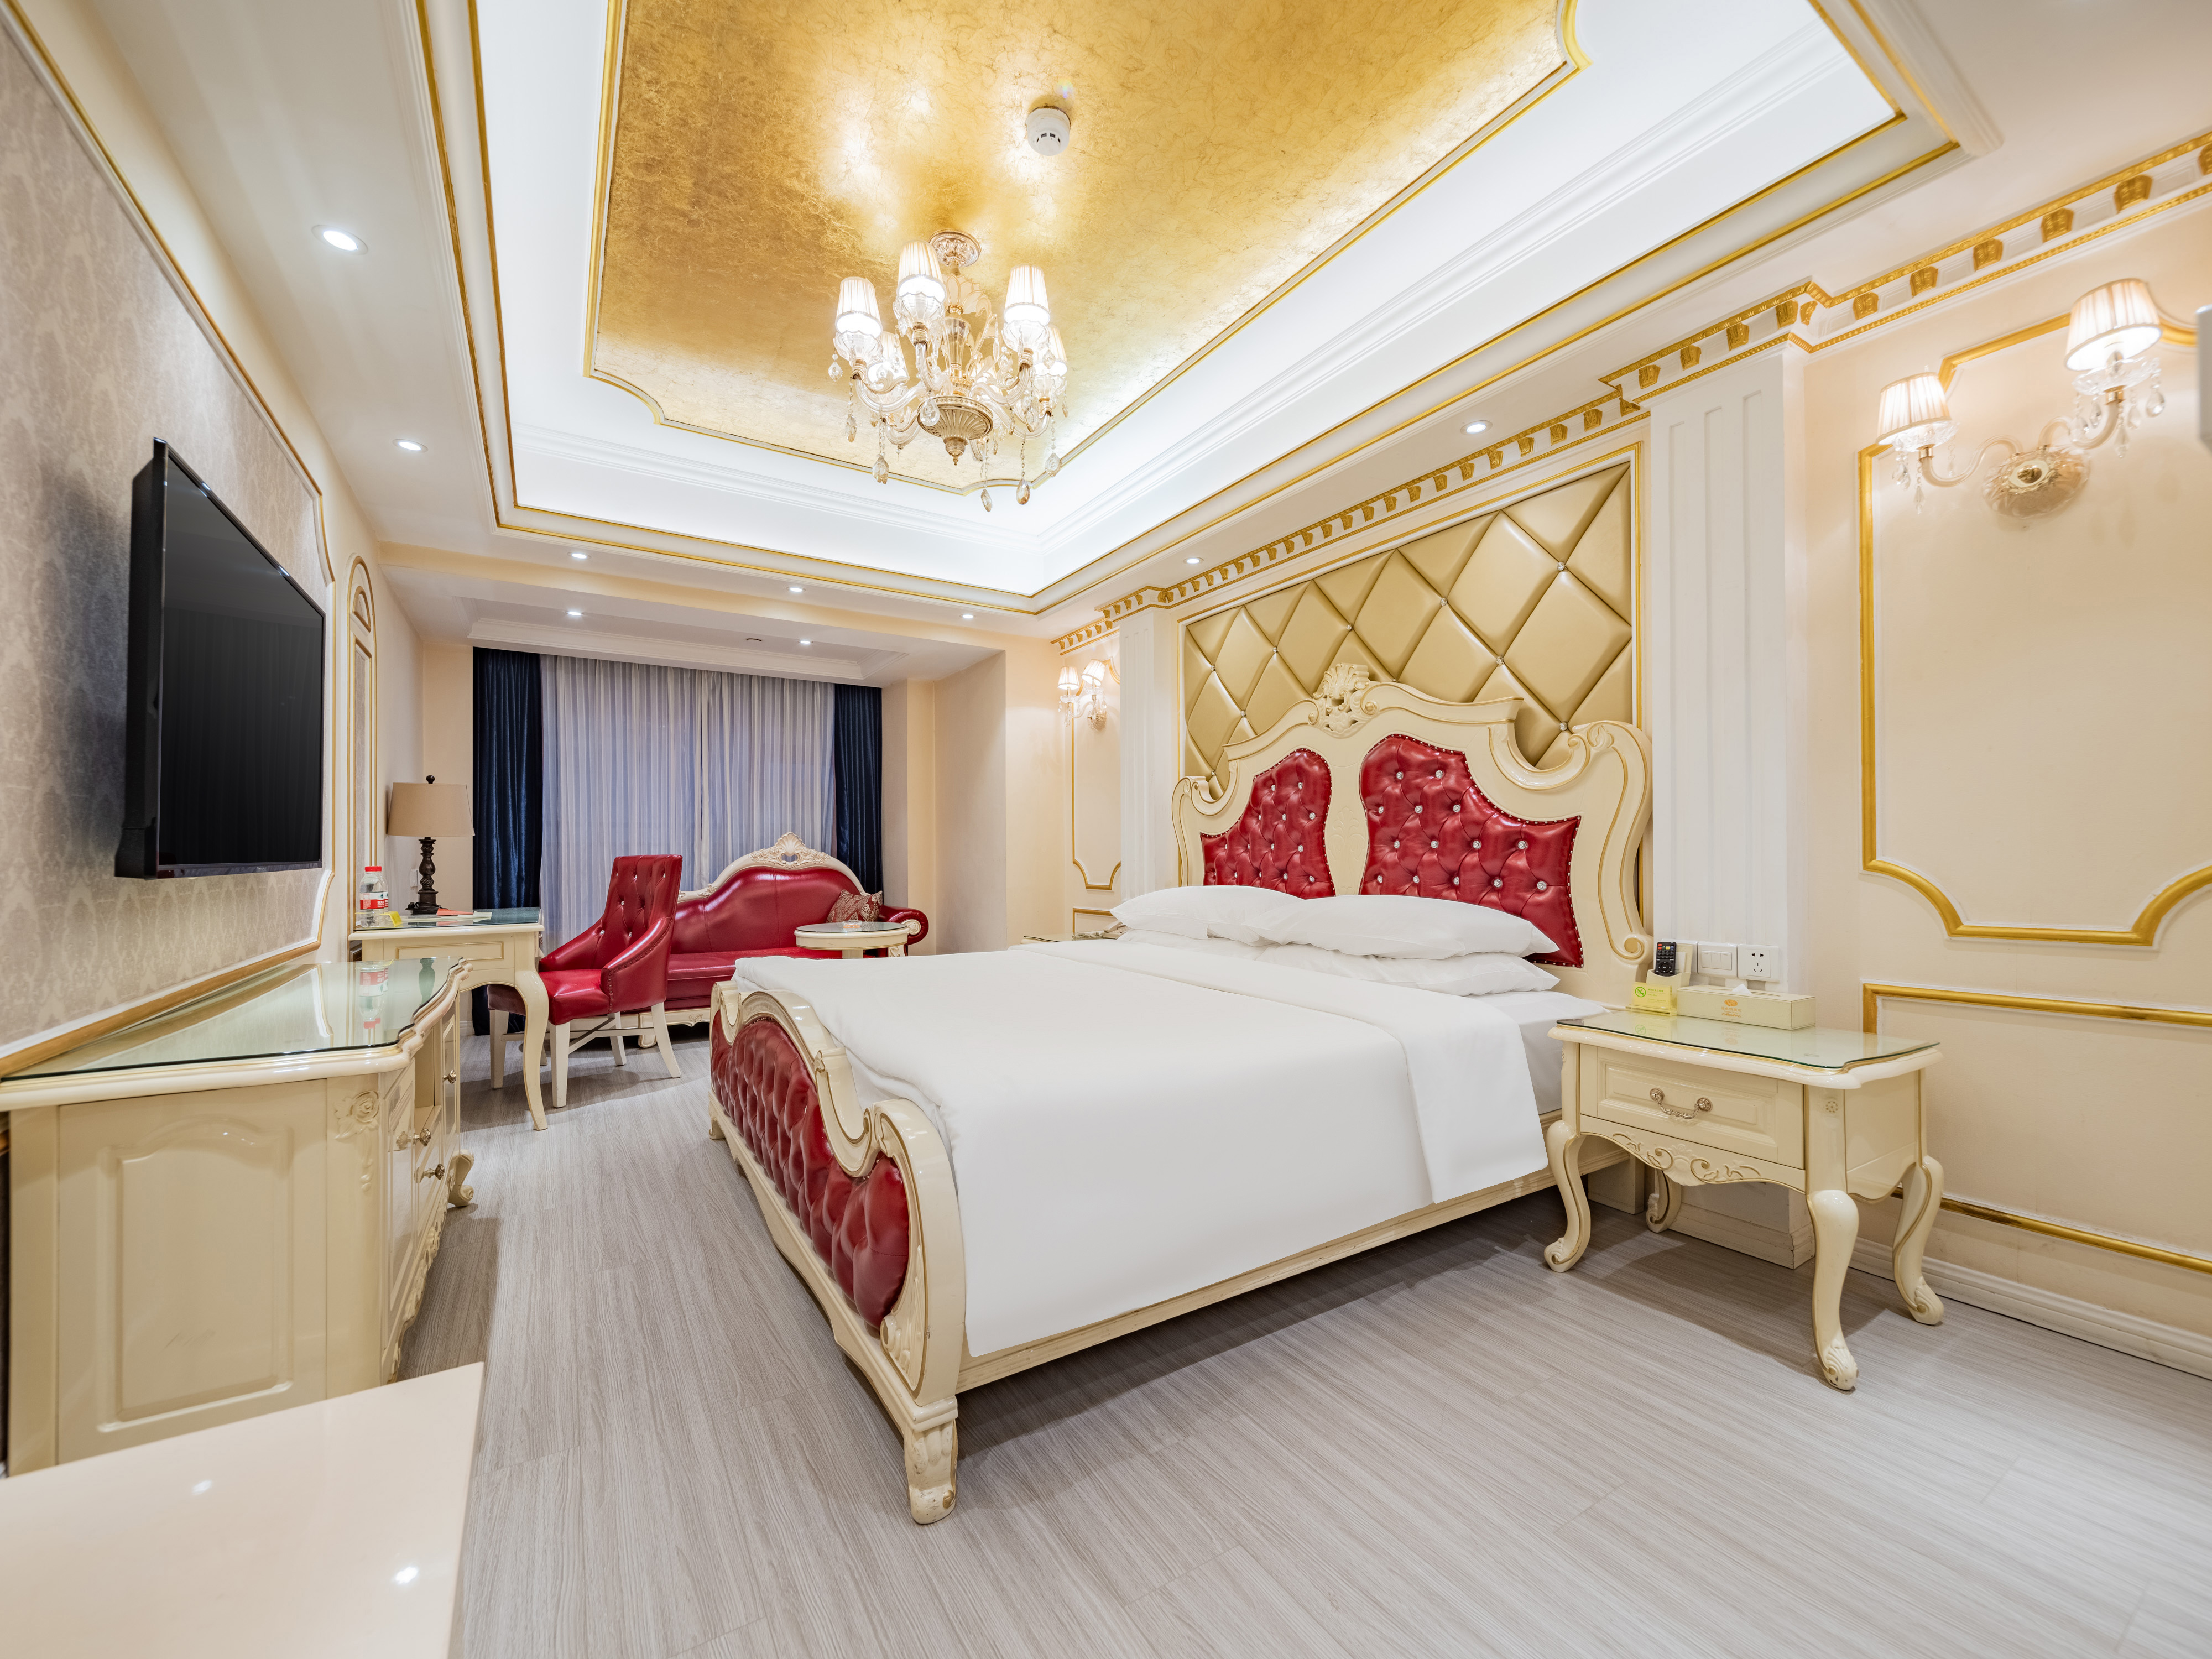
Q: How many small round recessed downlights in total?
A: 9